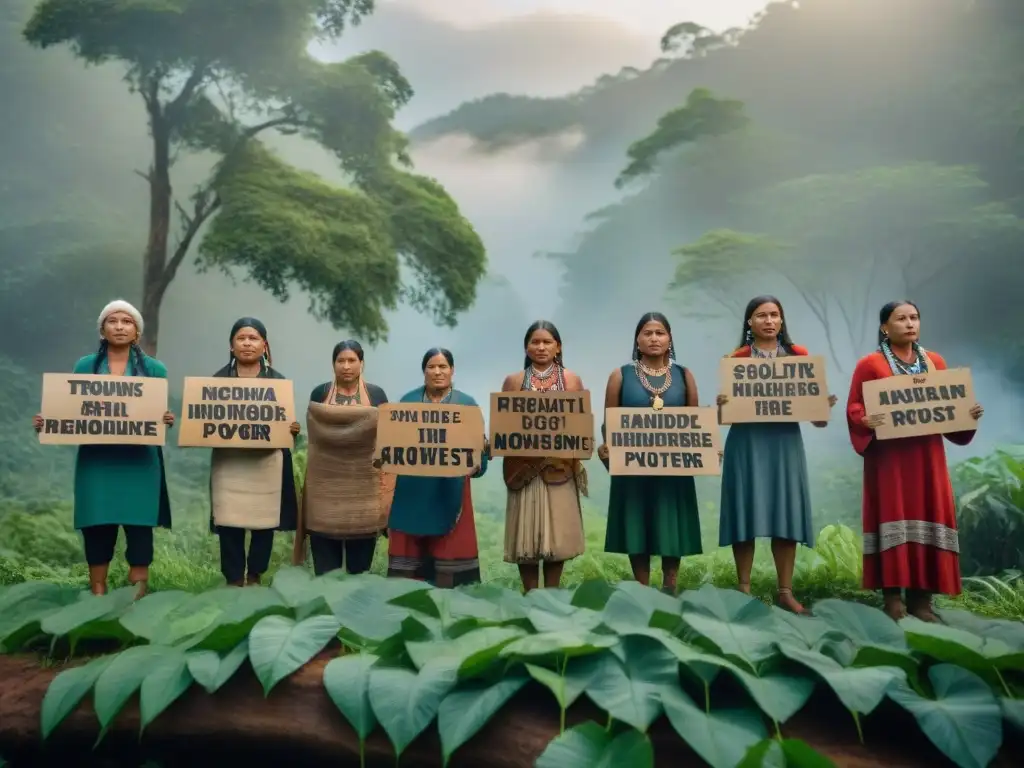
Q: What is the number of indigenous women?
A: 8